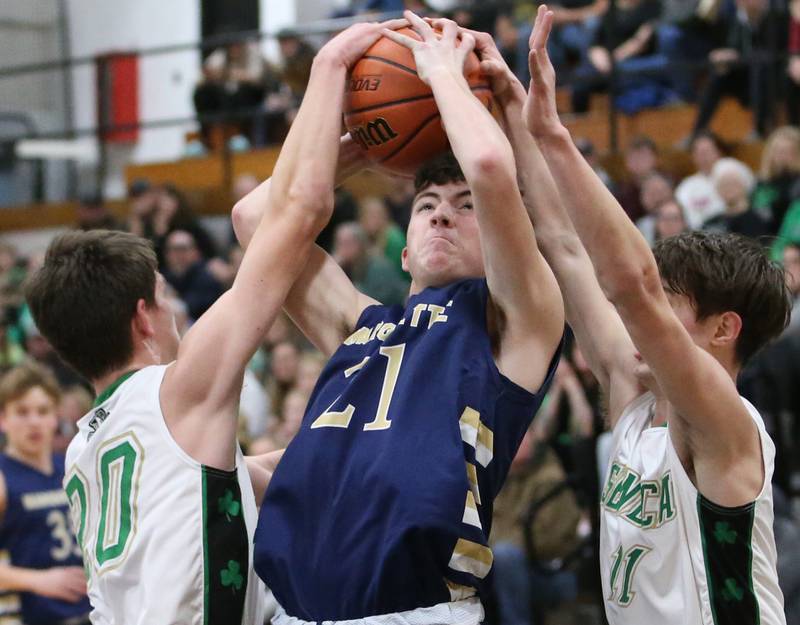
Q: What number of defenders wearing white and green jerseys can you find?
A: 2